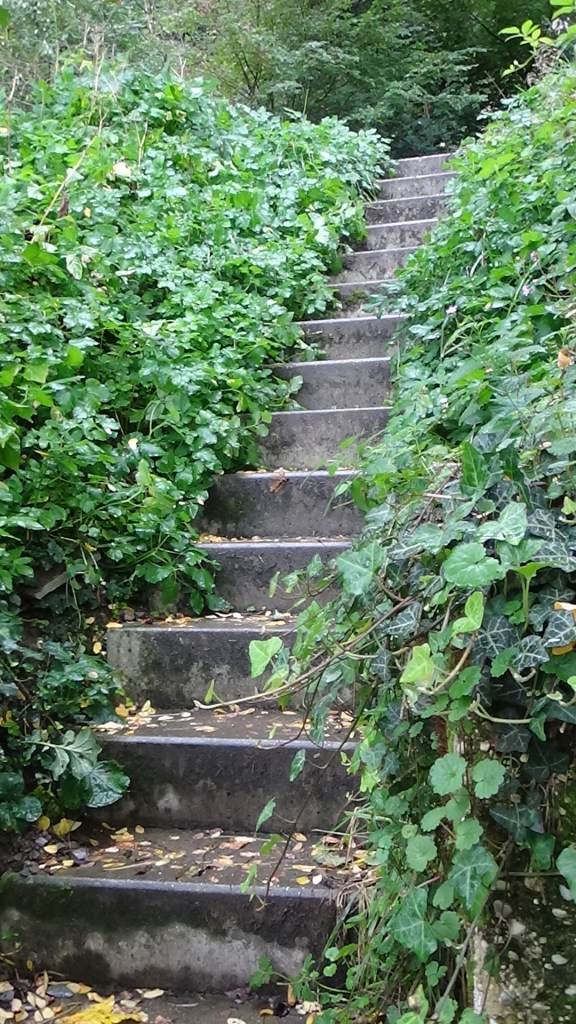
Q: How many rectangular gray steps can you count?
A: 14